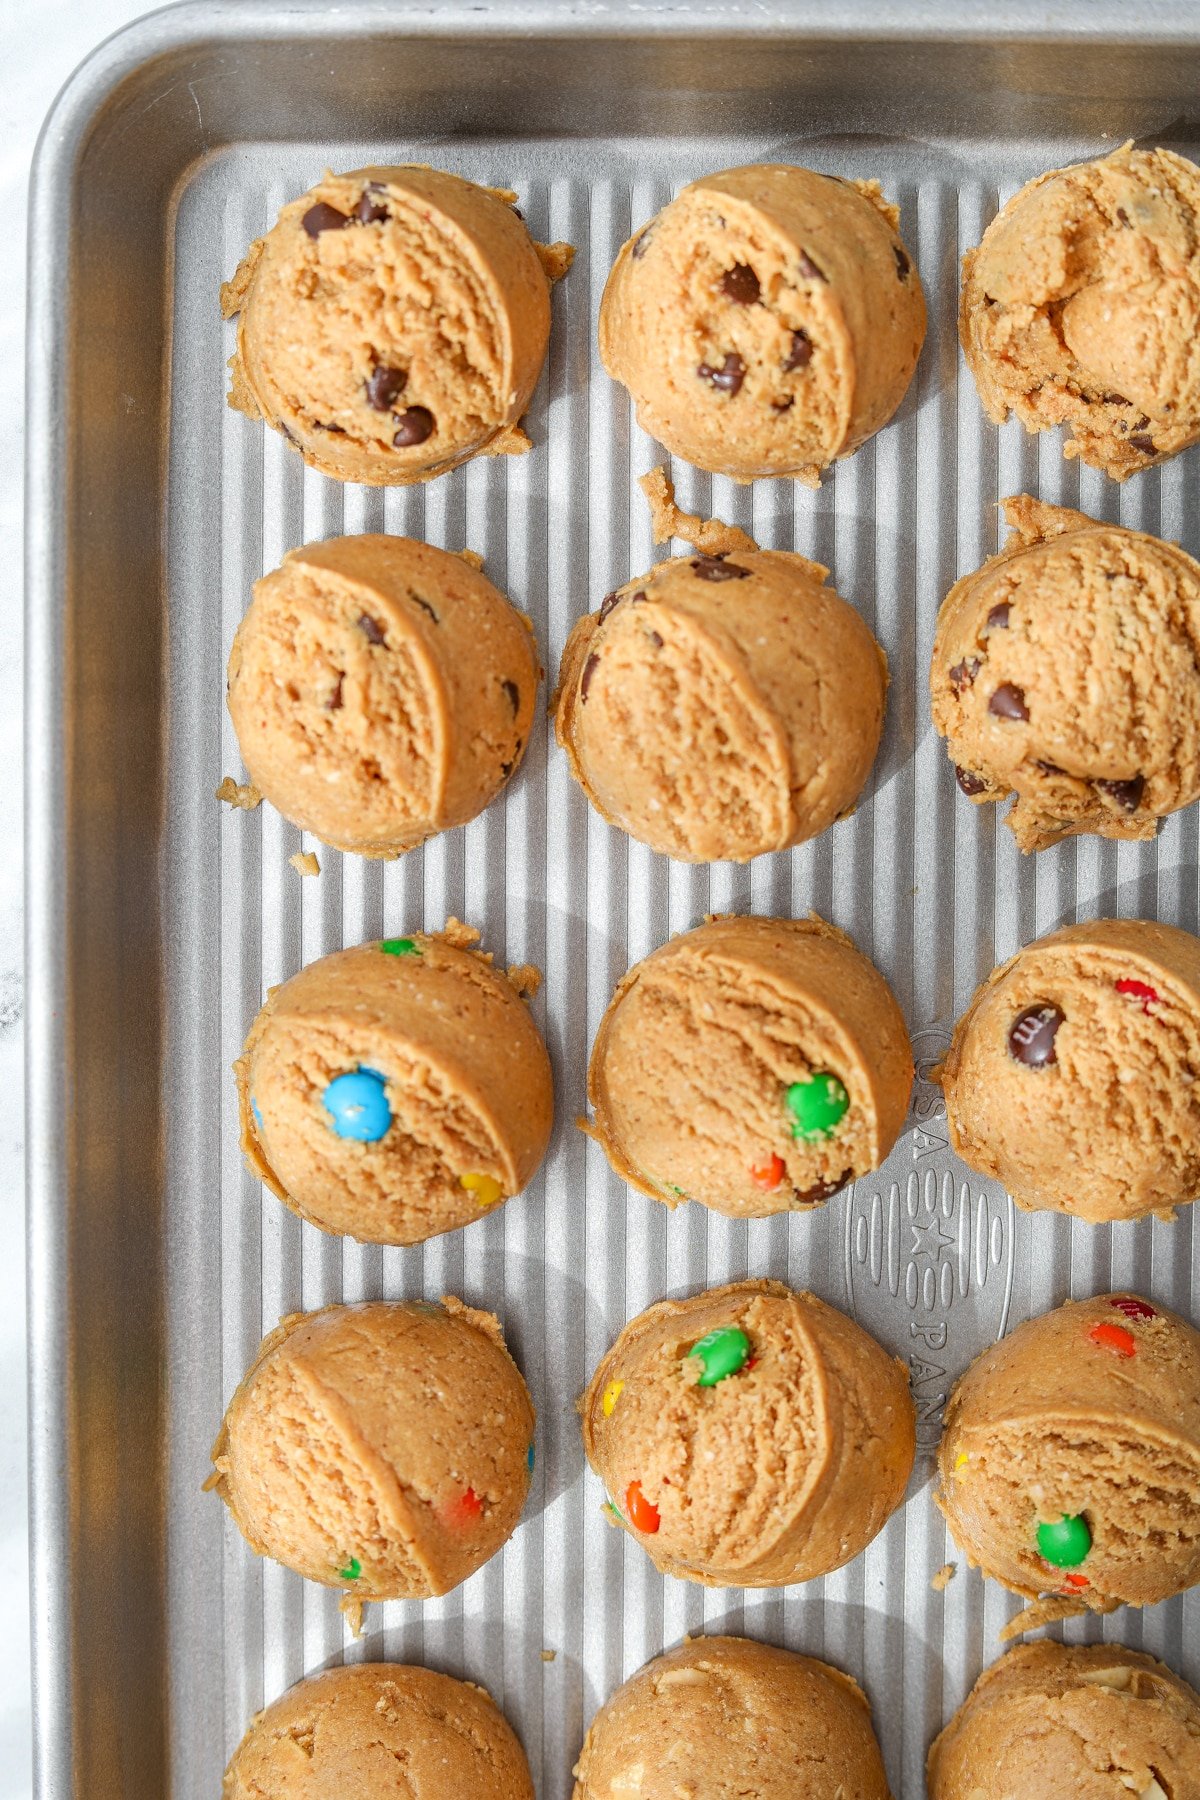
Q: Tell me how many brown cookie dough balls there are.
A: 15